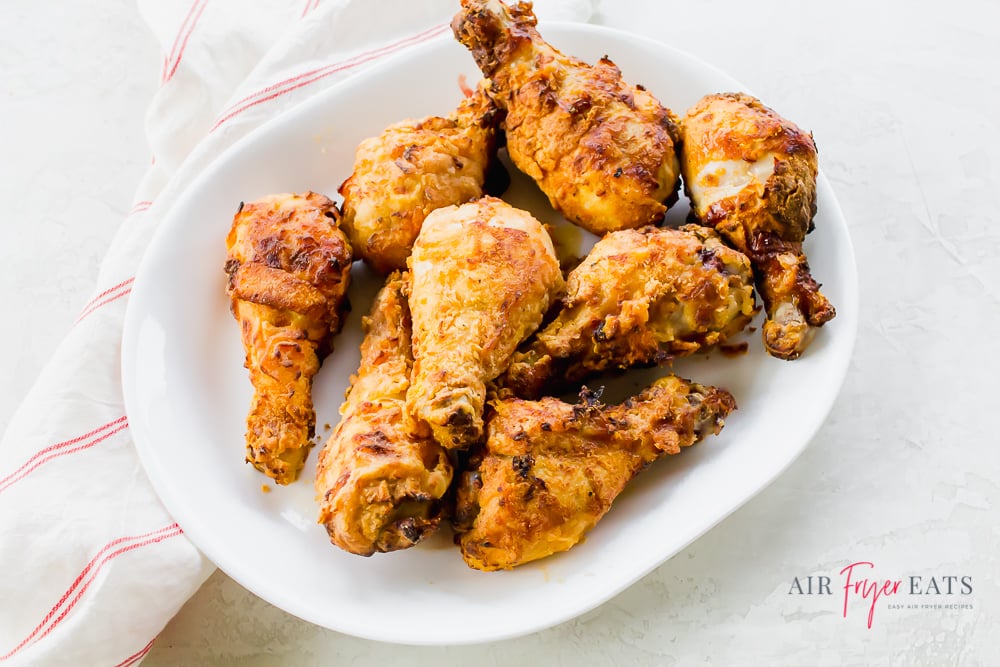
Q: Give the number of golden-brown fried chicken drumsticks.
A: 8